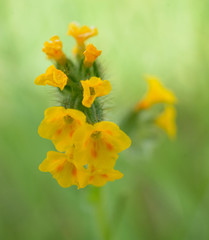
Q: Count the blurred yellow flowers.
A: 2